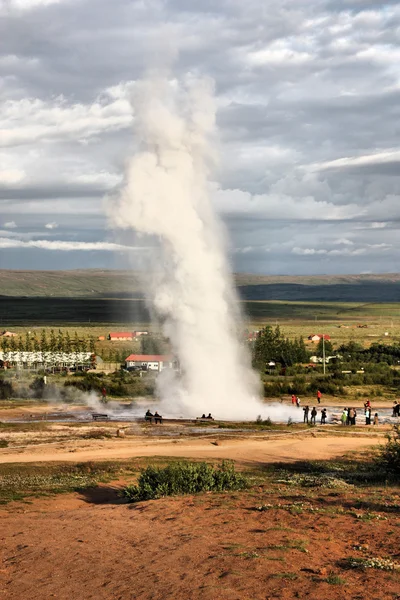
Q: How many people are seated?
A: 4